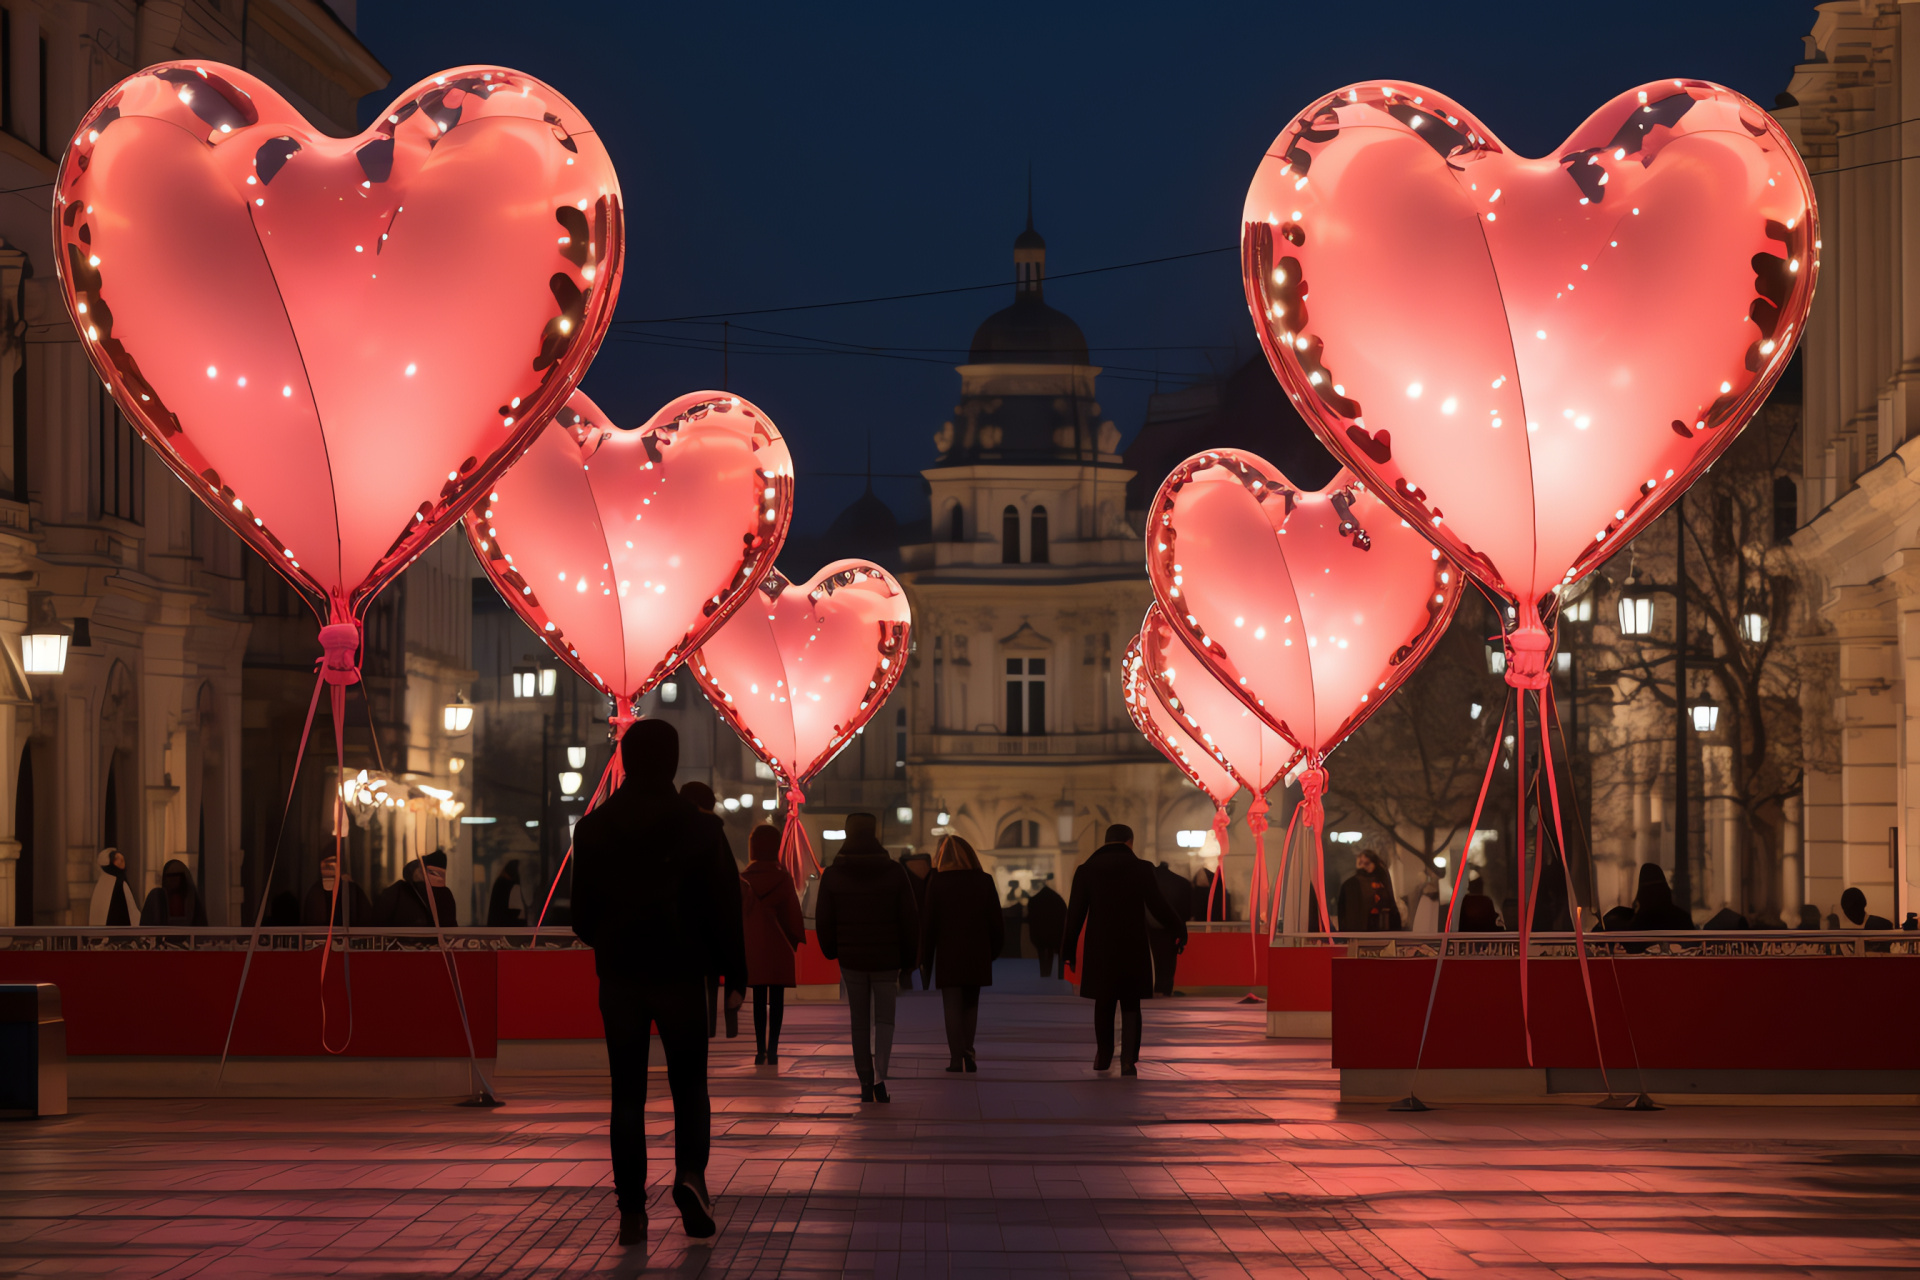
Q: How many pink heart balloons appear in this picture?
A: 7